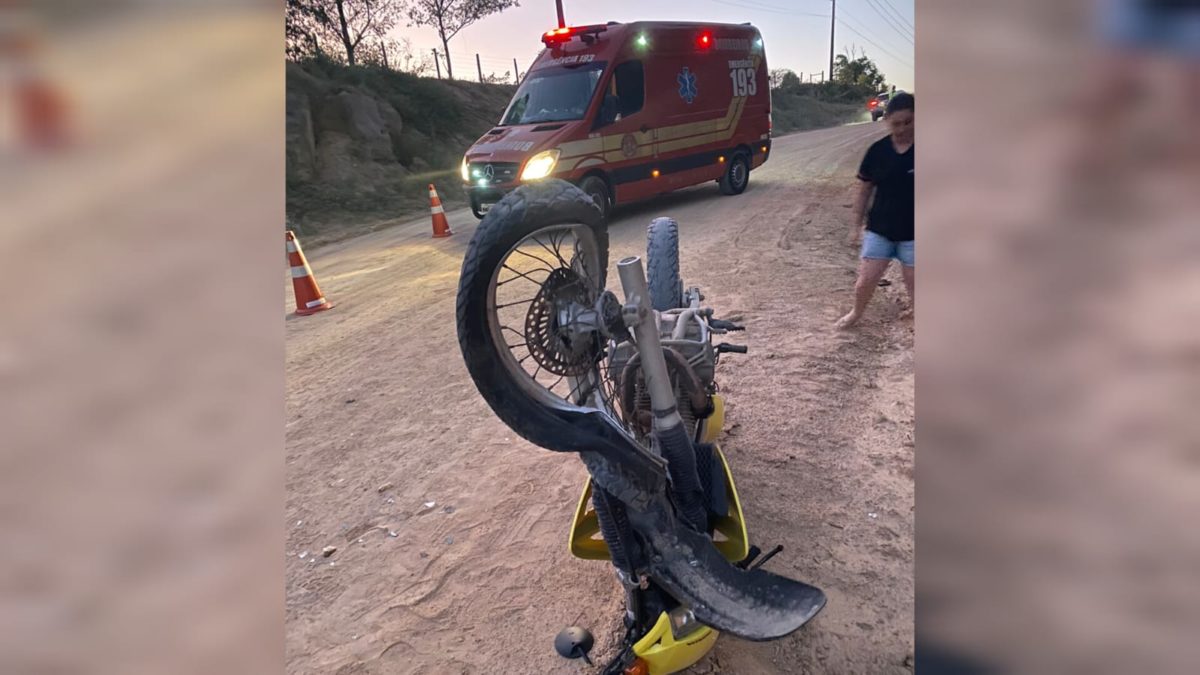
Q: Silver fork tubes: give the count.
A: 2